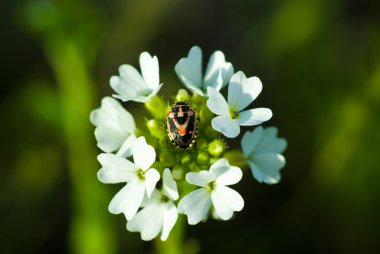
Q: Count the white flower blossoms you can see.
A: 8